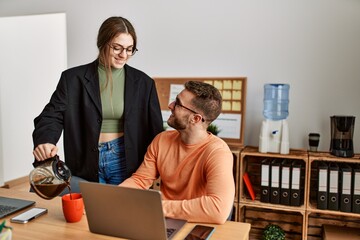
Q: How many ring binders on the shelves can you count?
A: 8